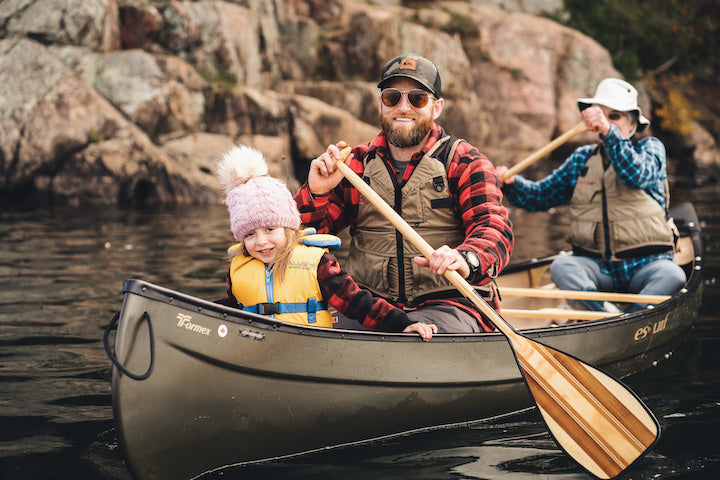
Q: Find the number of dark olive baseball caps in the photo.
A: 1